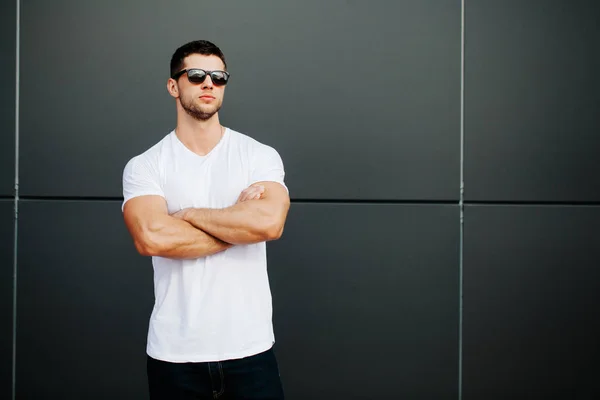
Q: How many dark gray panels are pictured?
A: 6